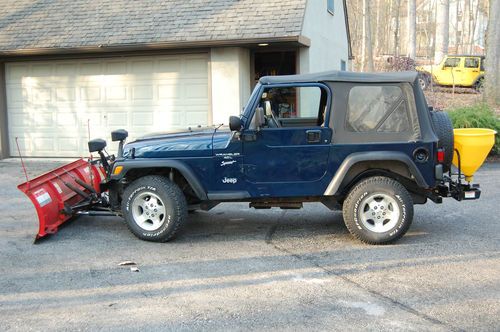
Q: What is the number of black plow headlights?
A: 2